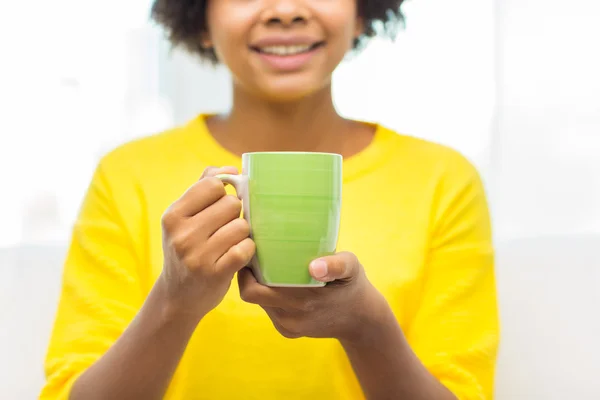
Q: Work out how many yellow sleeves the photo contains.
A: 2